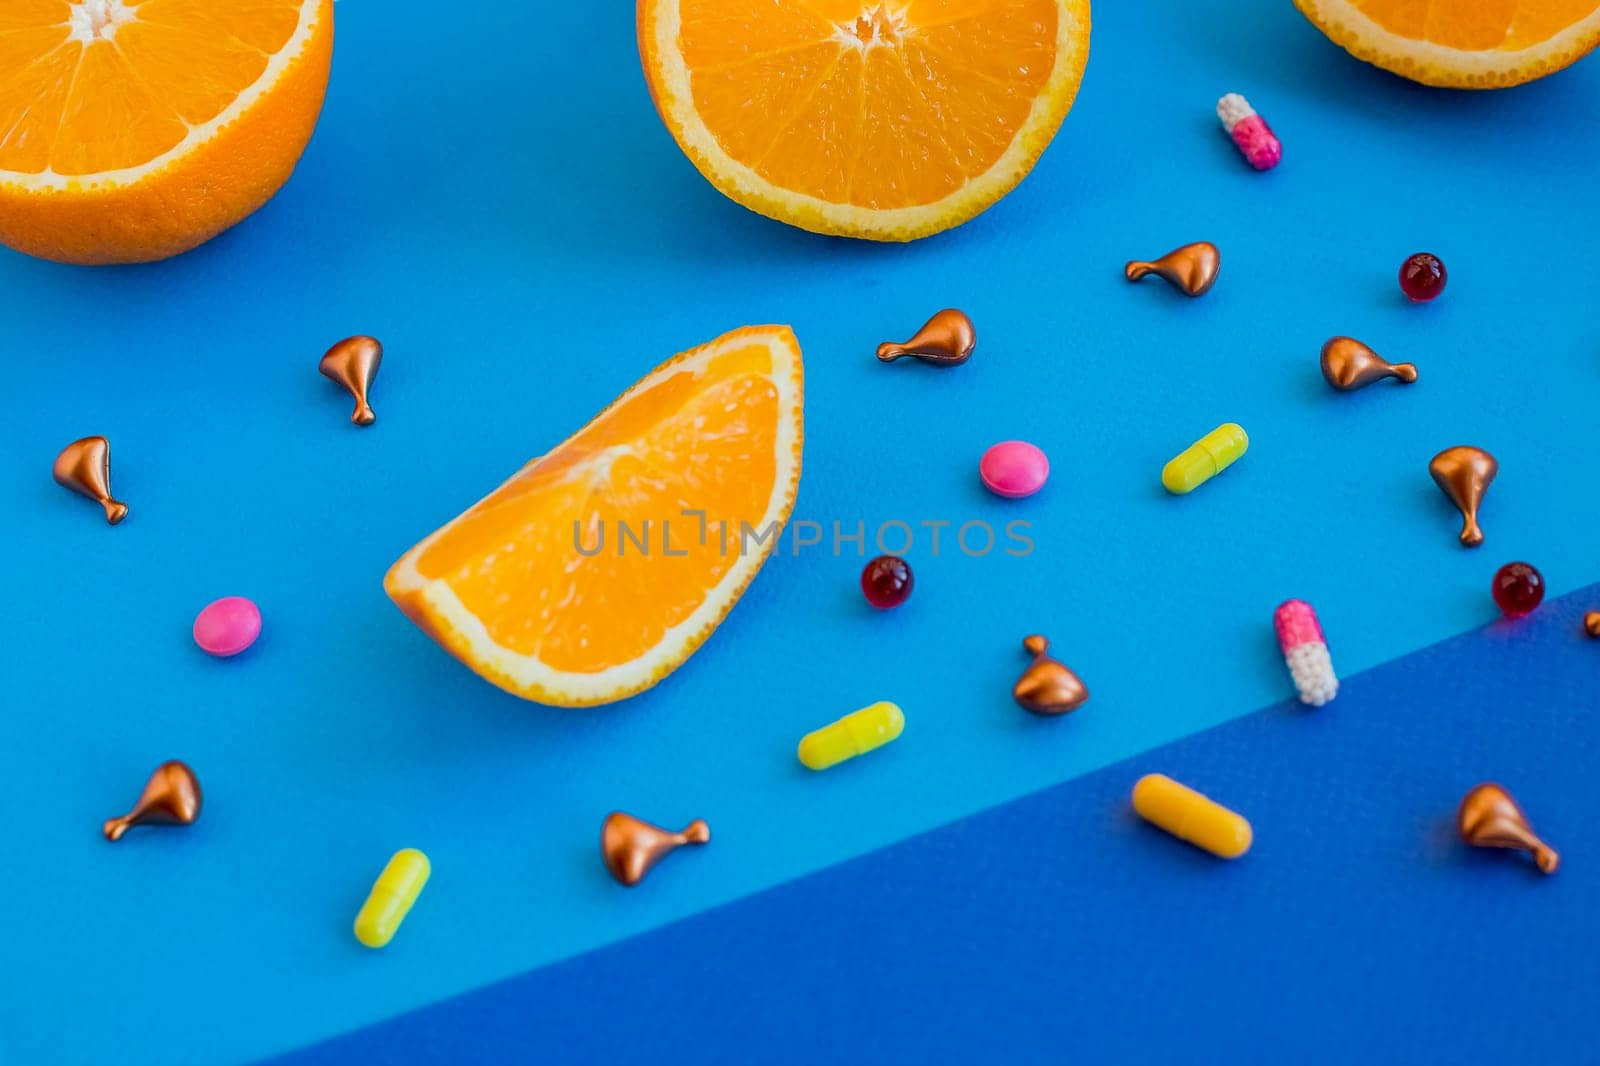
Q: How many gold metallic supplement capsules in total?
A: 11